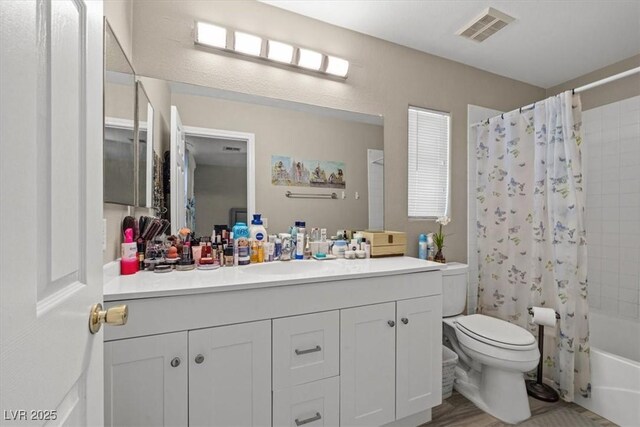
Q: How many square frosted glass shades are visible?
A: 5